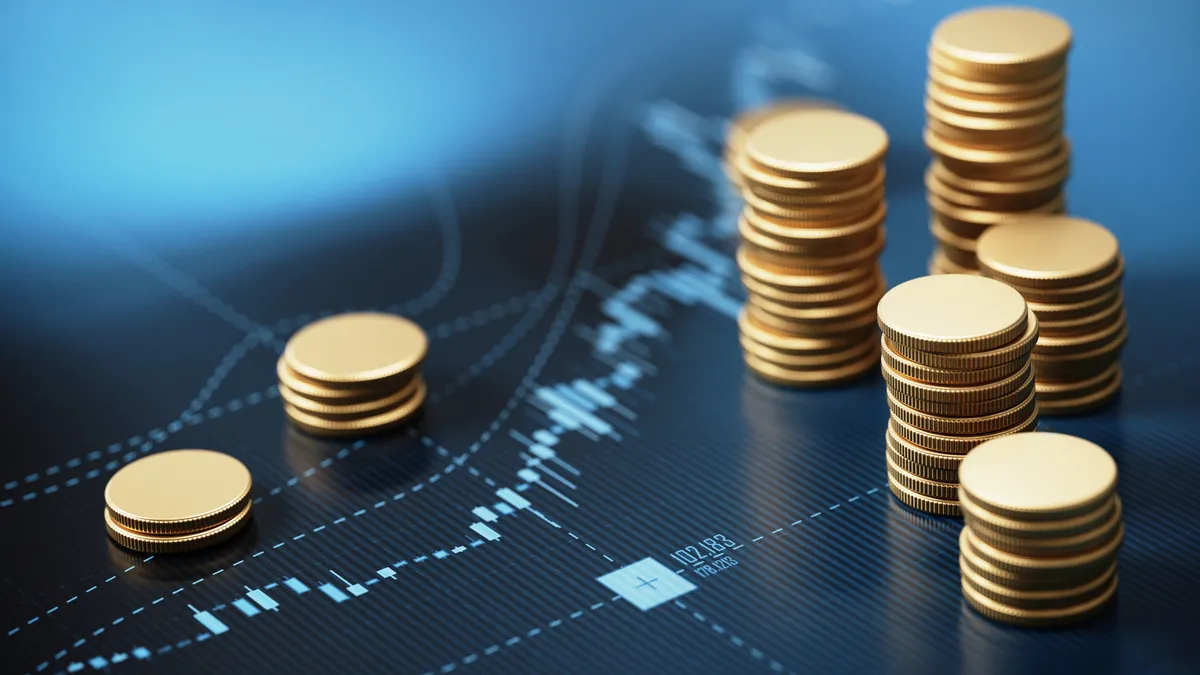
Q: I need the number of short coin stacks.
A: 2